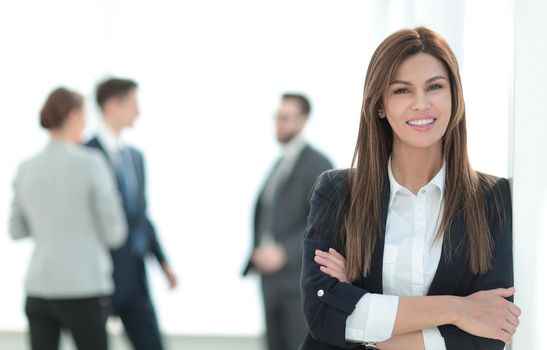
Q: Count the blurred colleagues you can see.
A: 3